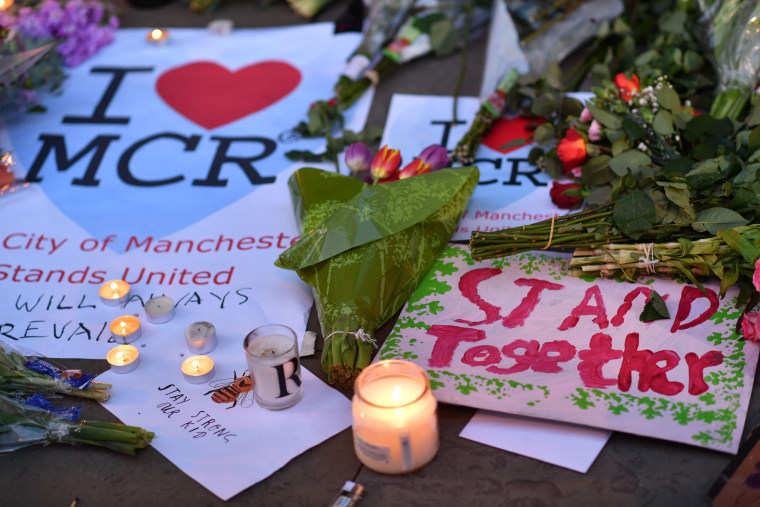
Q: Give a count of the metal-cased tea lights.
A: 7